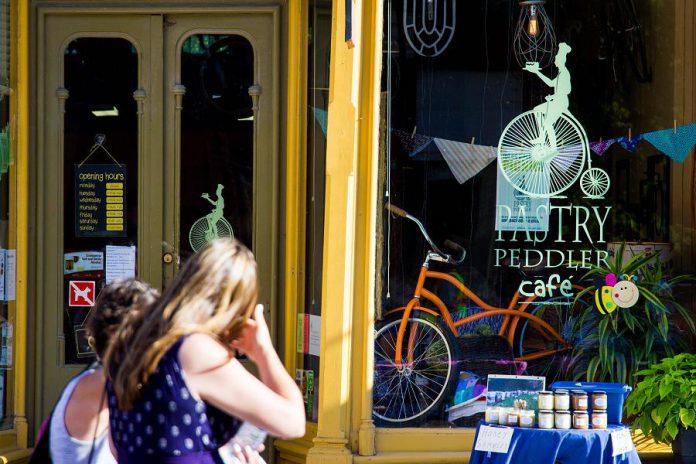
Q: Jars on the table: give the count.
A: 12